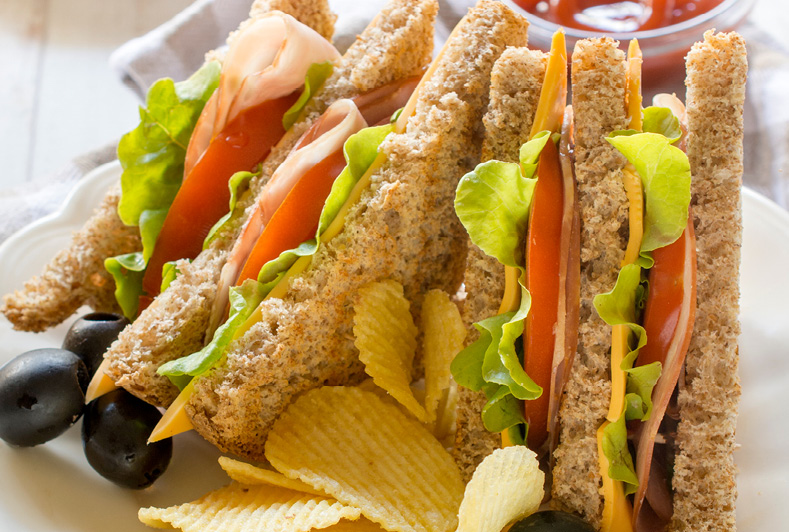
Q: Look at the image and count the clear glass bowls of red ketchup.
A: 1